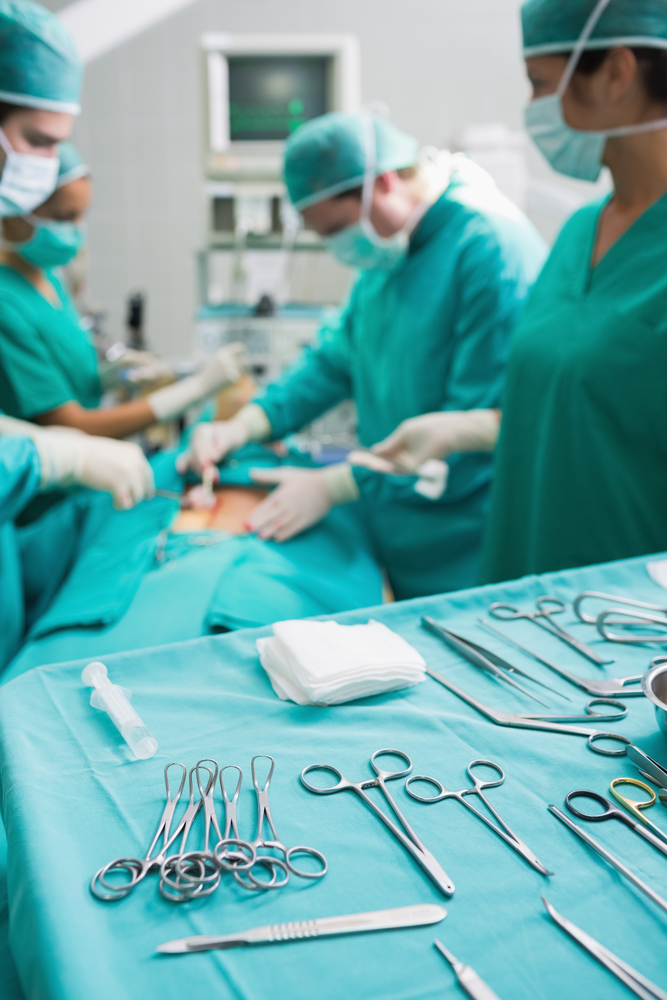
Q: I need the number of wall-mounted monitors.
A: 1